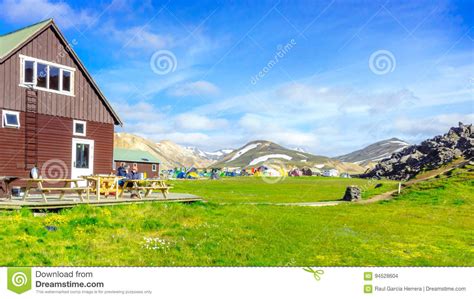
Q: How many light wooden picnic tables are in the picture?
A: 3